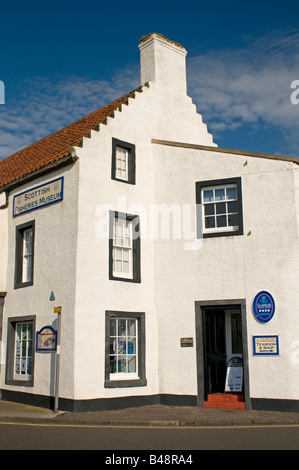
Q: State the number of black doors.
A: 1